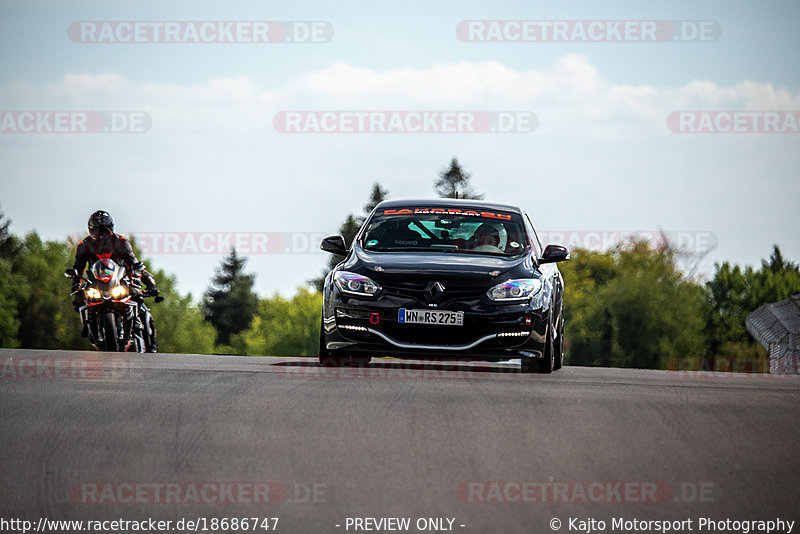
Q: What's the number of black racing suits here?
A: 1